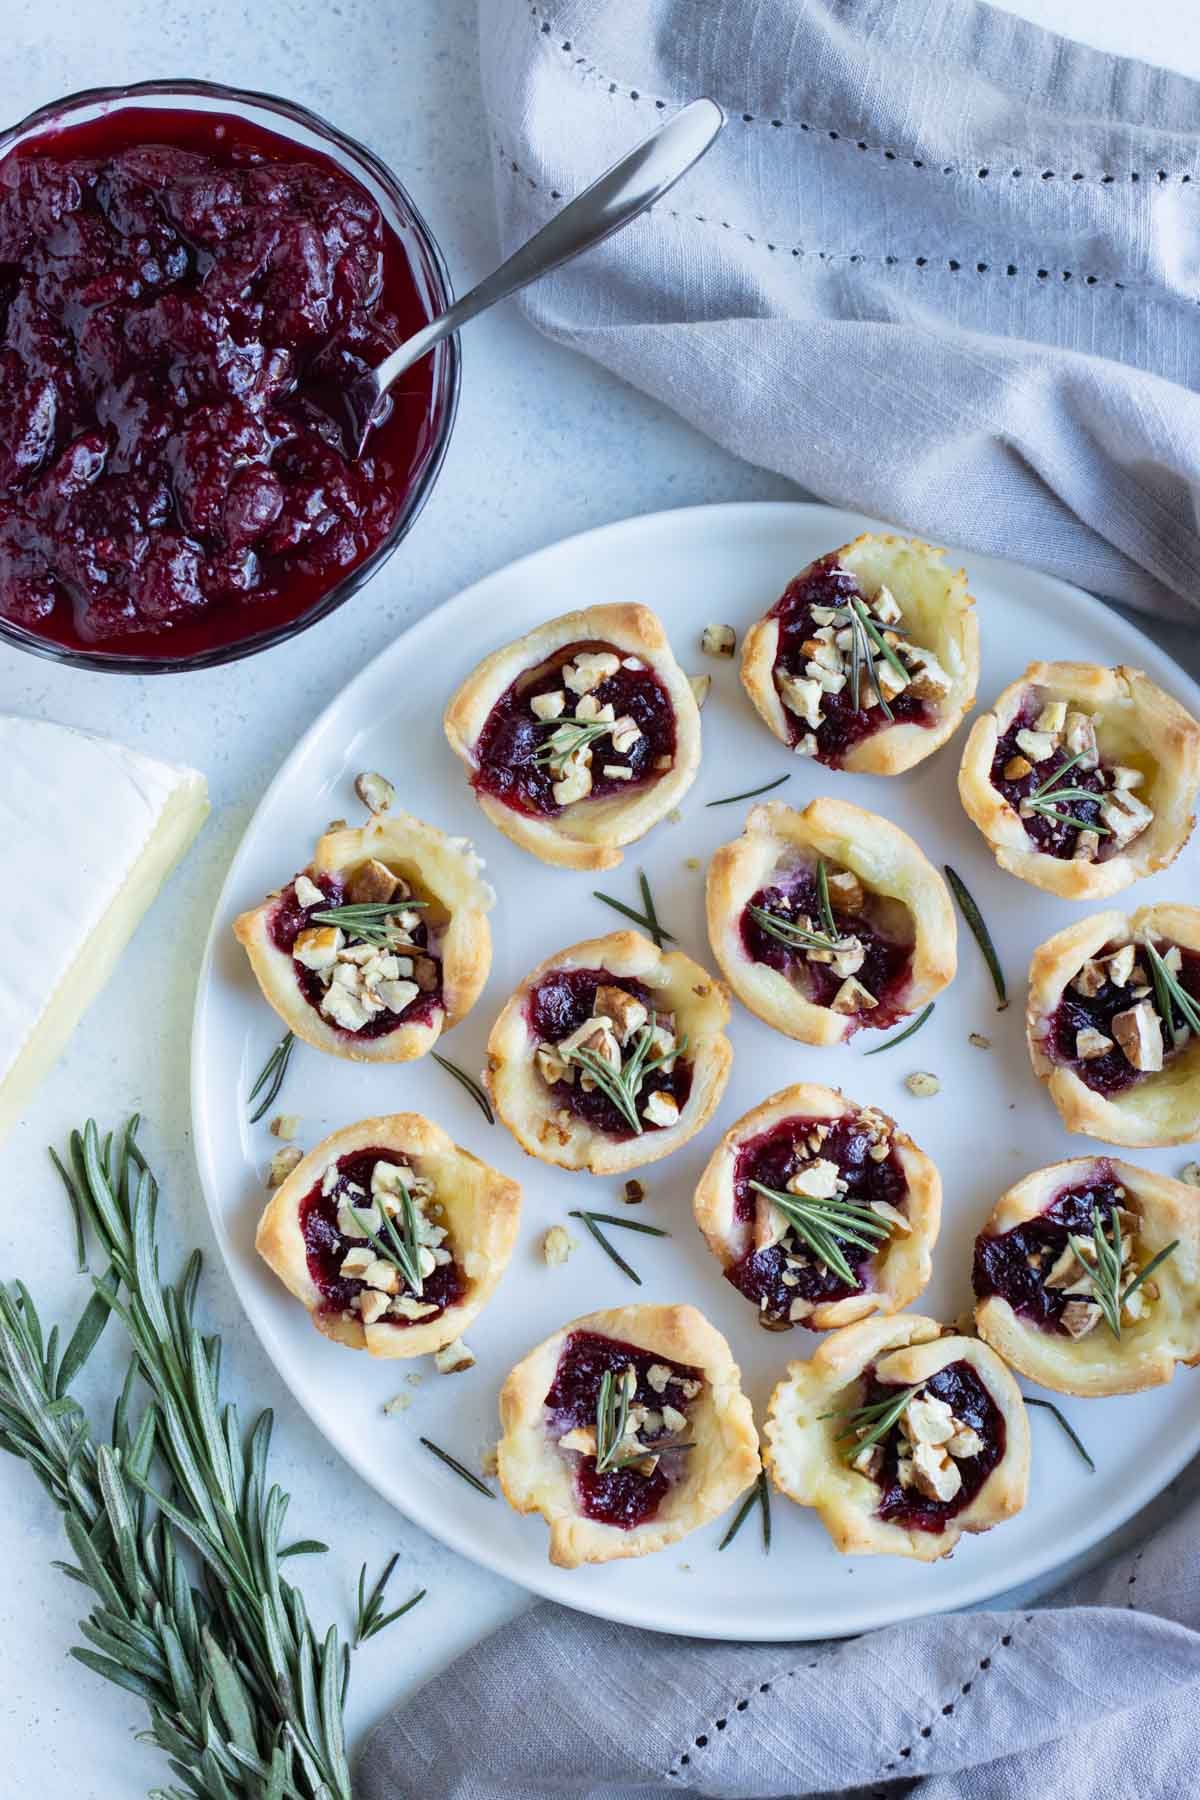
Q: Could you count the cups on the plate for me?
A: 12